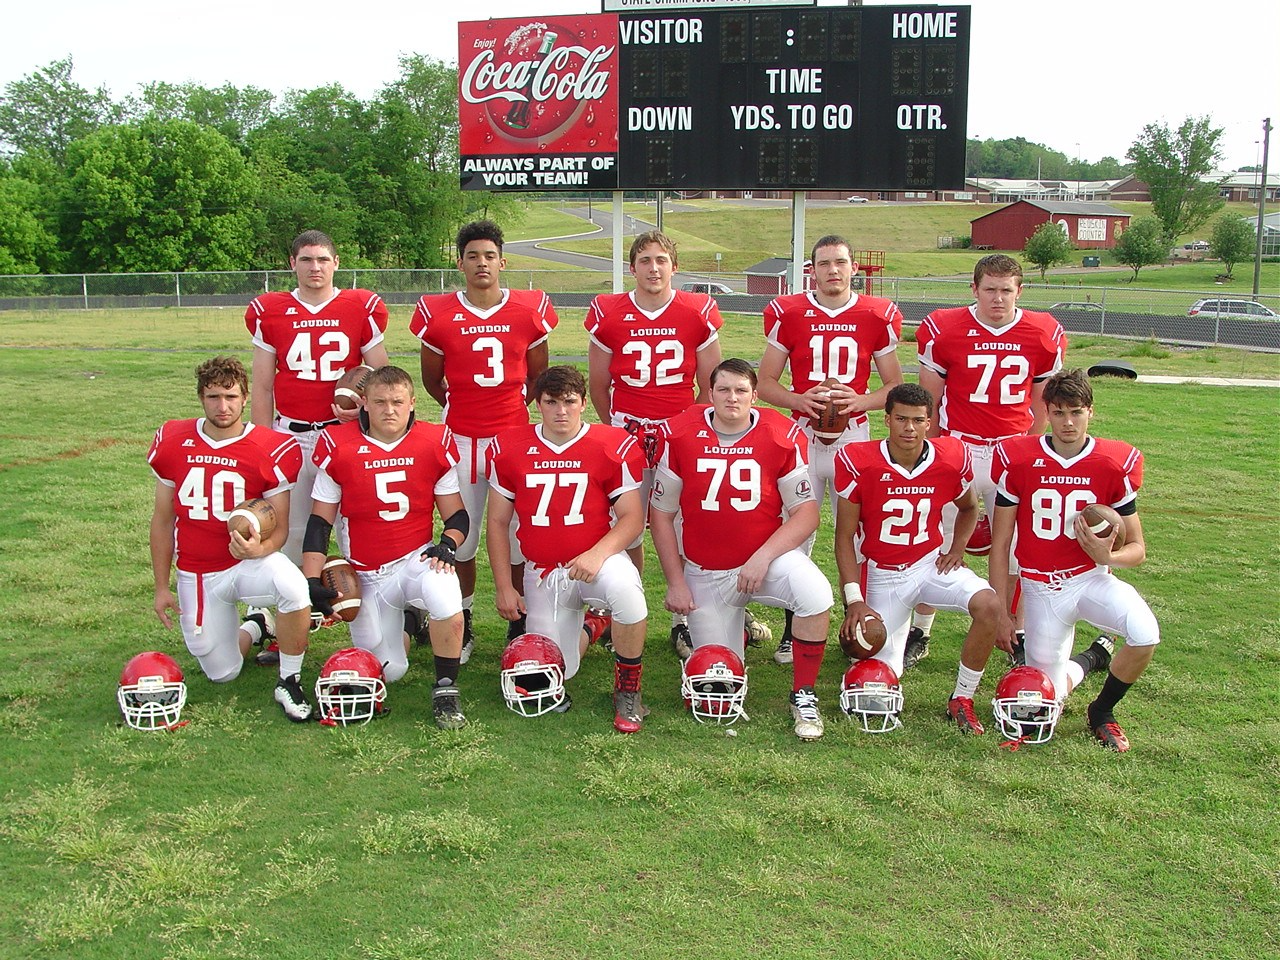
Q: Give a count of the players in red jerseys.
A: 11